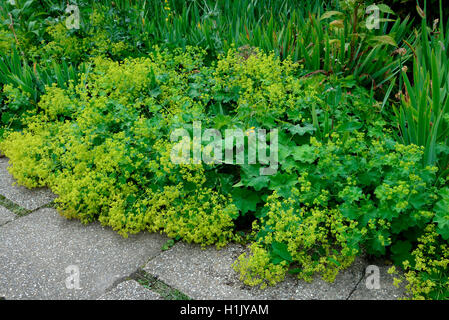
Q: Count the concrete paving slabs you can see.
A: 6